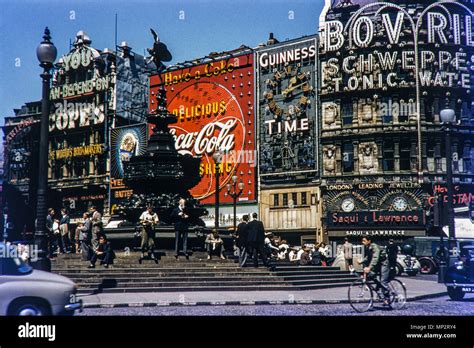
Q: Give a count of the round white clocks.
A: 2